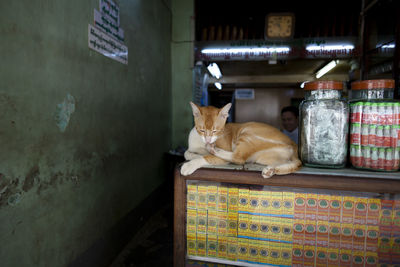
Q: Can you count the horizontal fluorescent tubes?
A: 3